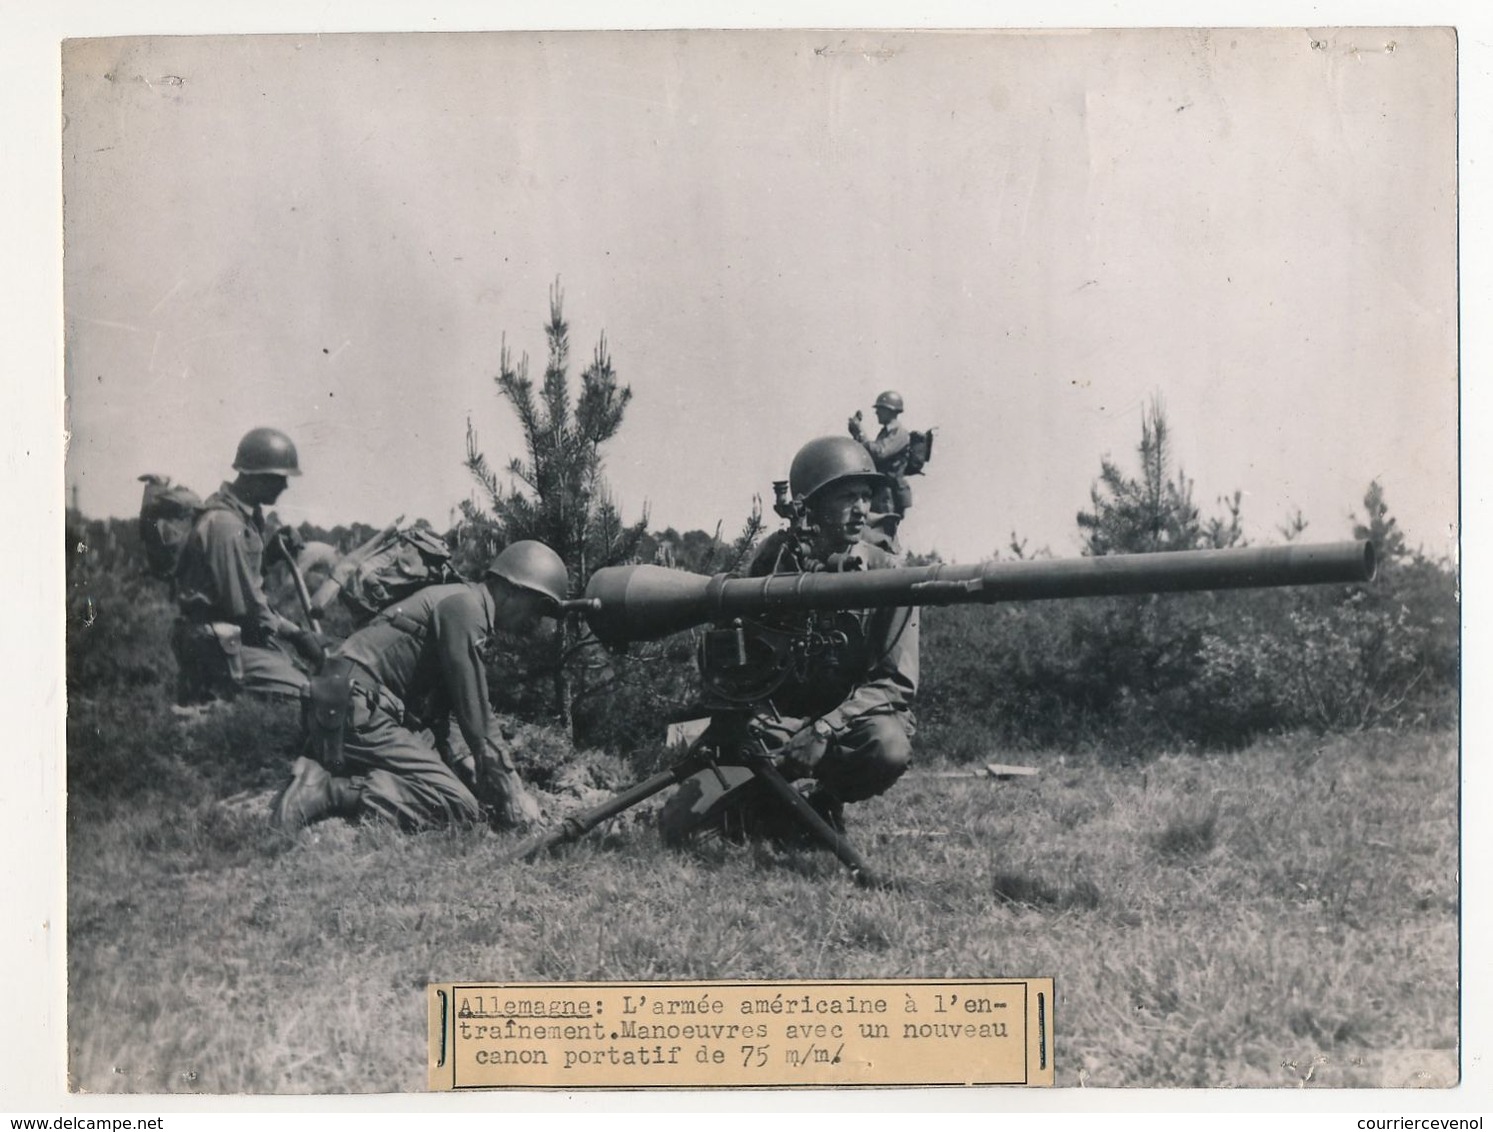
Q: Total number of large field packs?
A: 3